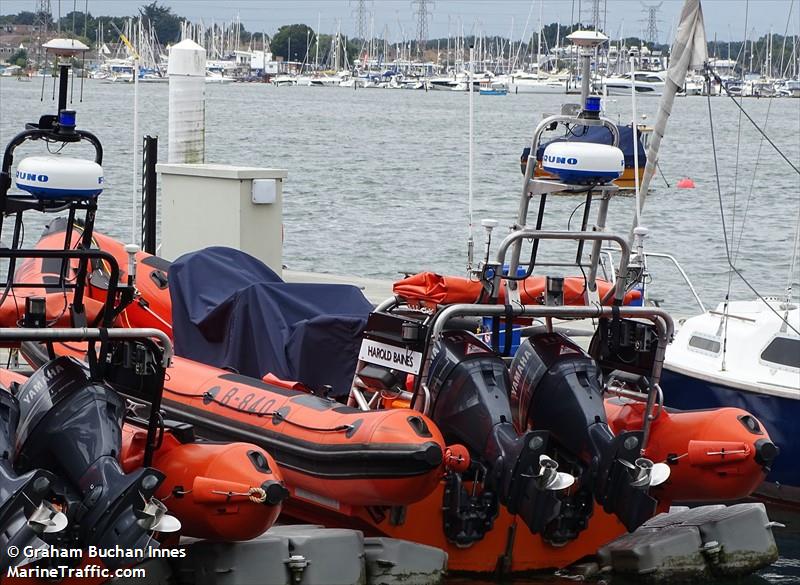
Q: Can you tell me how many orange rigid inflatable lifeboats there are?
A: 2